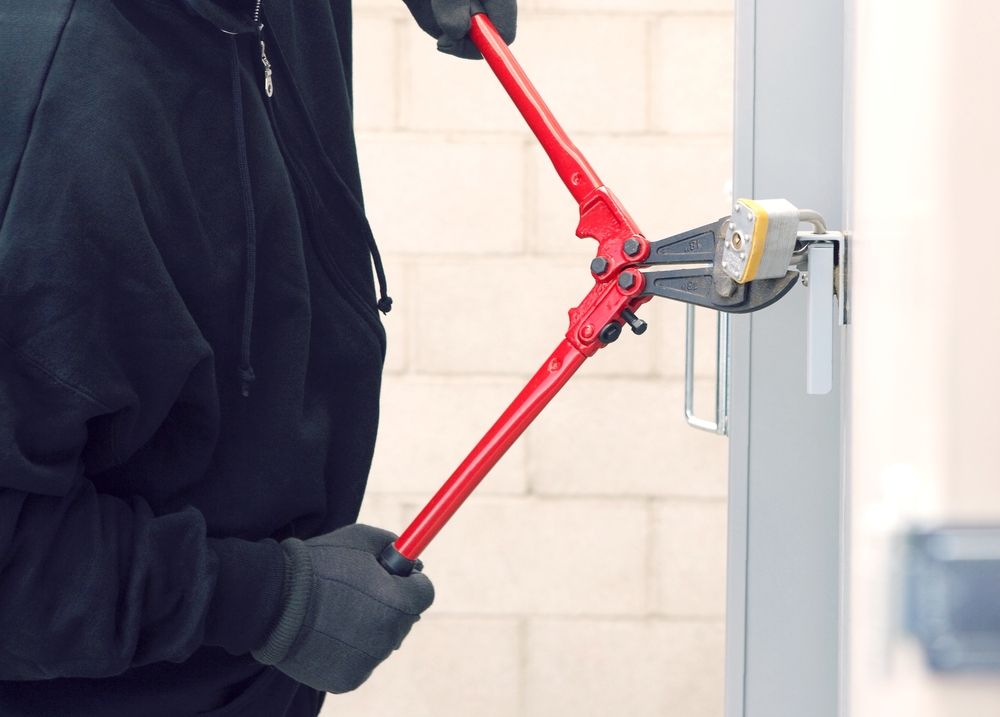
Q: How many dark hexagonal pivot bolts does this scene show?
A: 3